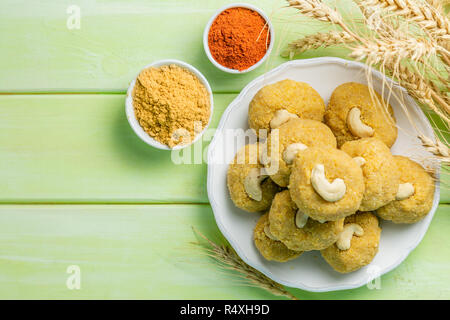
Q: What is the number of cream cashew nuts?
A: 10